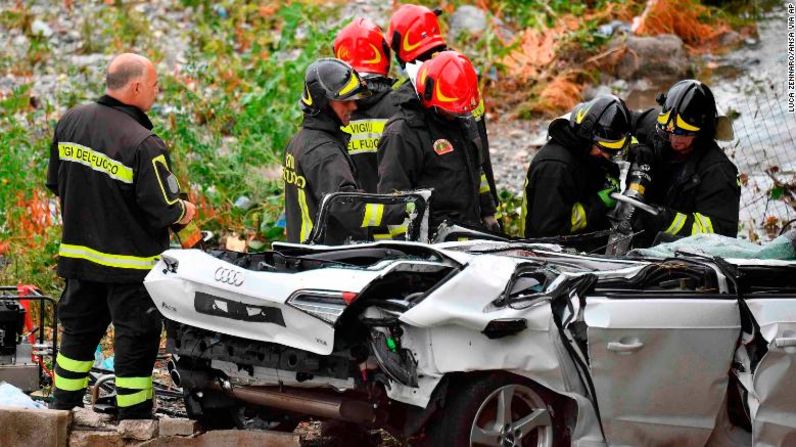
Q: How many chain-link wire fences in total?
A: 1